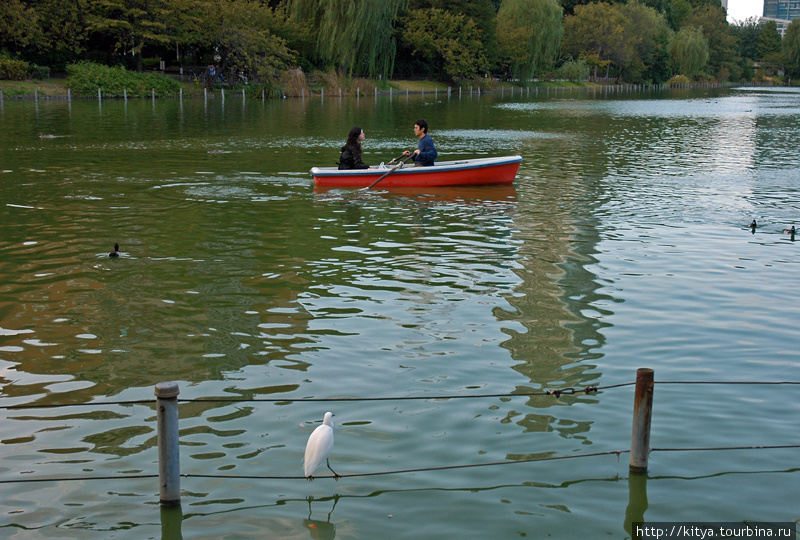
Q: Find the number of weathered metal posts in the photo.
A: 2